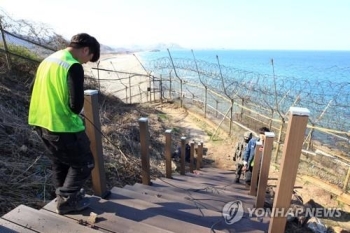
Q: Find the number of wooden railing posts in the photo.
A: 10